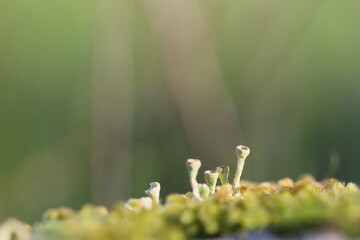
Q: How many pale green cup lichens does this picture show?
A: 5